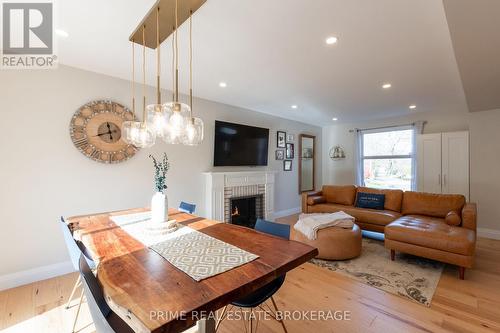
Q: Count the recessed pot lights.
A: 7